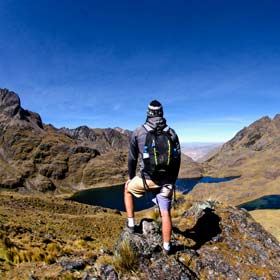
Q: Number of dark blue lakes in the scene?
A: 2